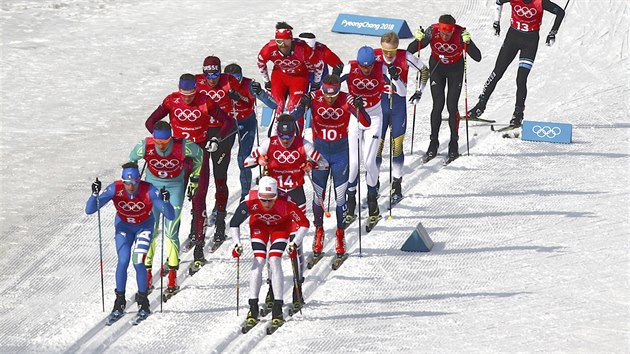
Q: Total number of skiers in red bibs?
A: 14